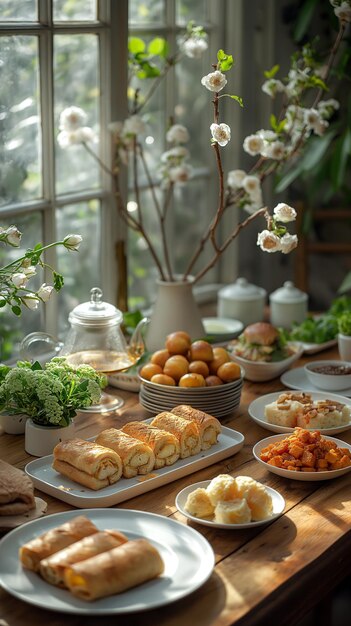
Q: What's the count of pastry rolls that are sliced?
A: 5